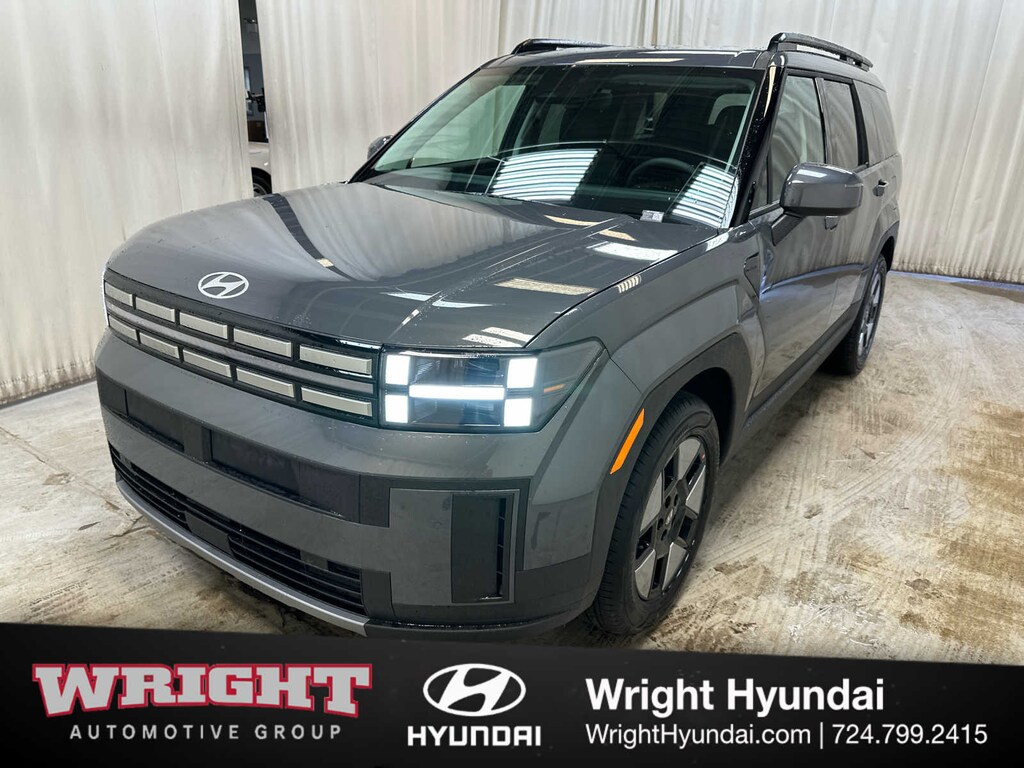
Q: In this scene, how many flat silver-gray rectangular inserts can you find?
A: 10